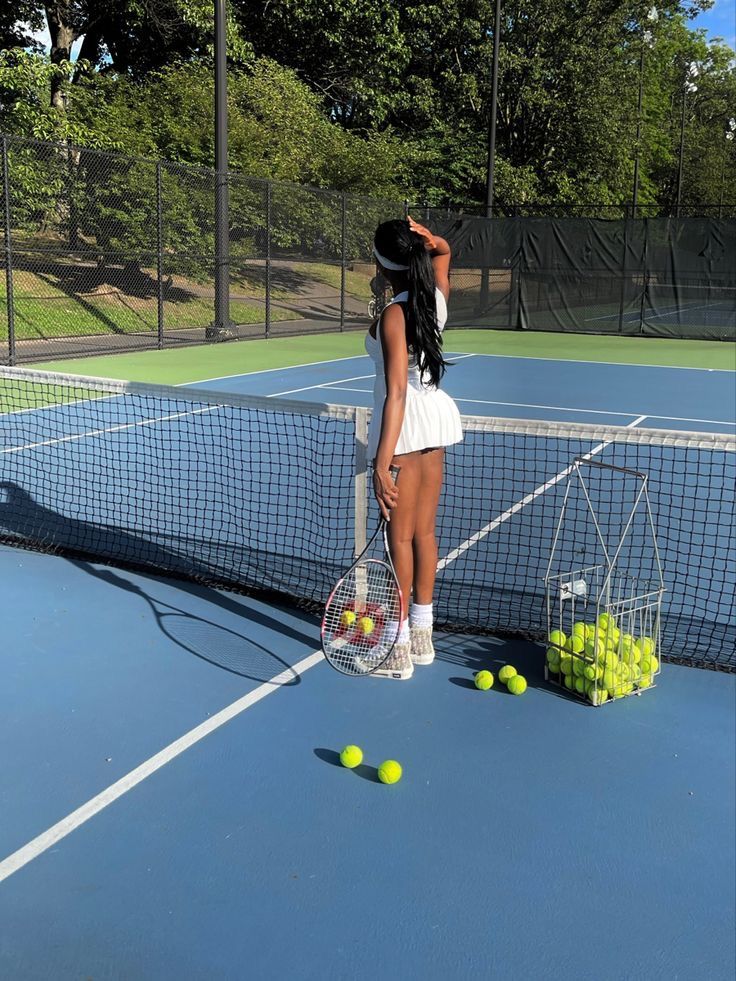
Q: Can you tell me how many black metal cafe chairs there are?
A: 0